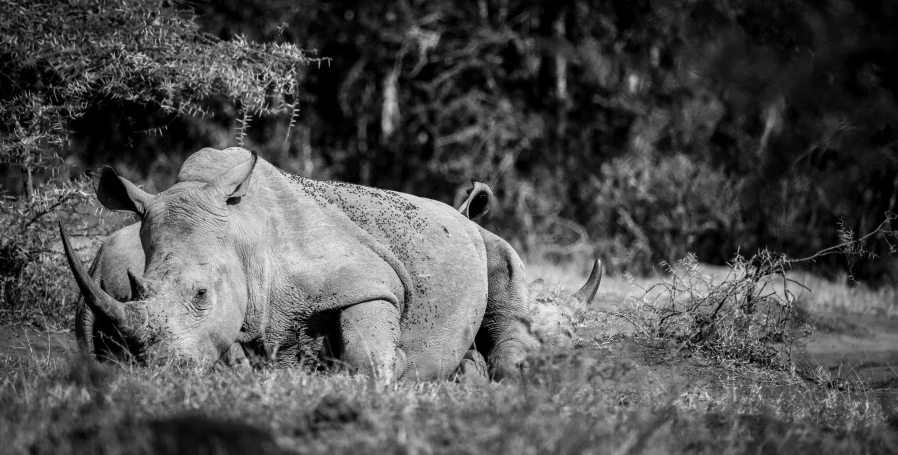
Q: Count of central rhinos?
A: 2